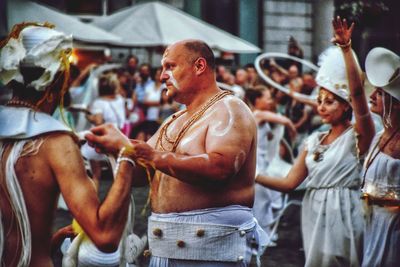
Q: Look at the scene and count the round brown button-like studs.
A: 4